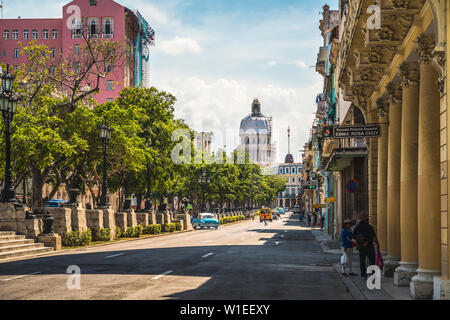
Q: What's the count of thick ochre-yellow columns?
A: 4